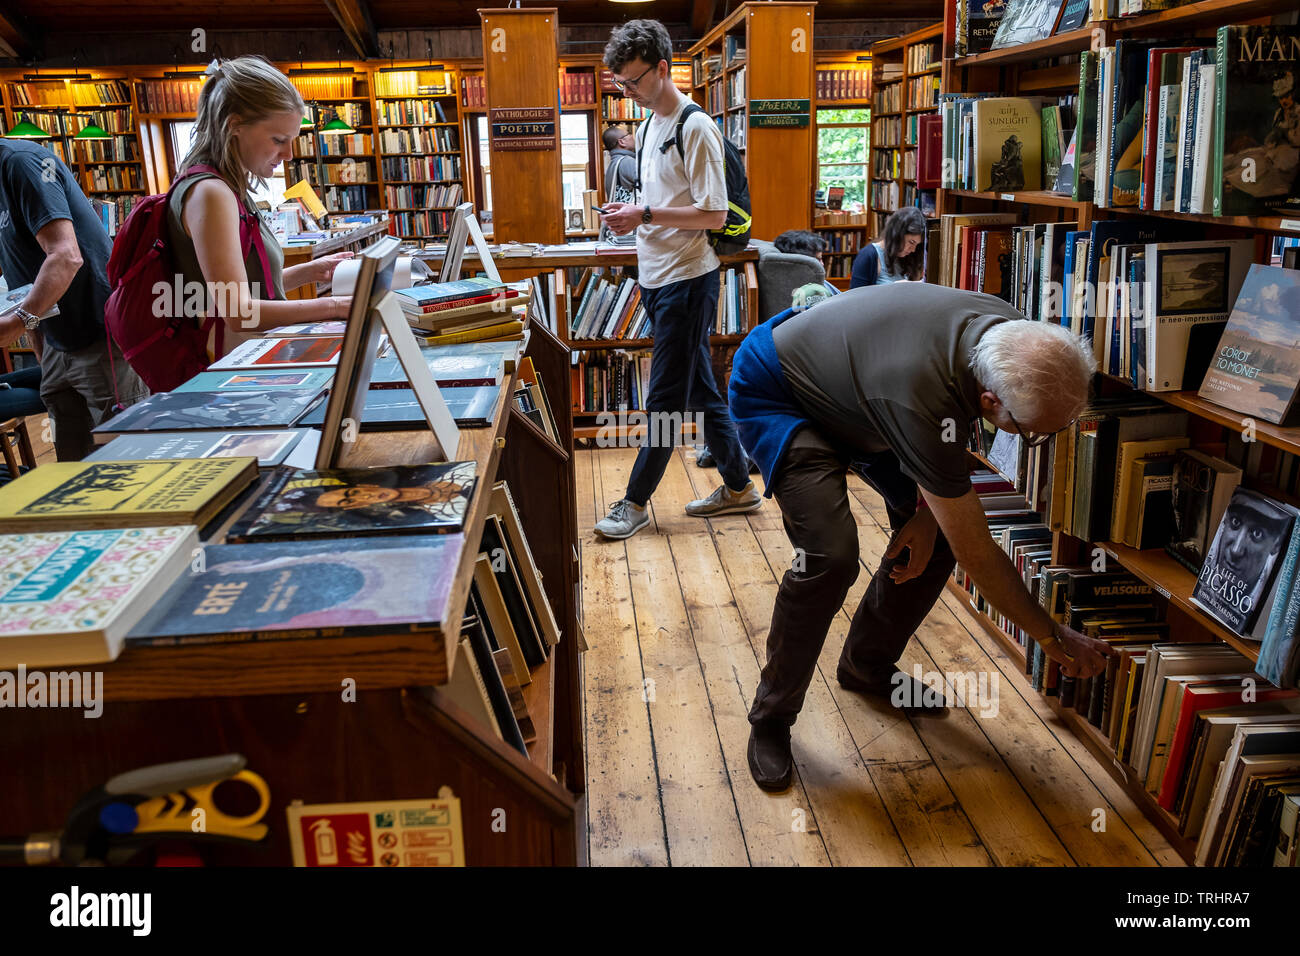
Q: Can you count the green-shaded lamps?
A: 4